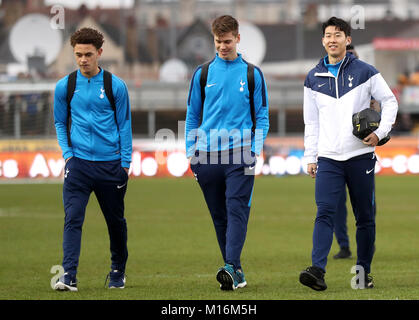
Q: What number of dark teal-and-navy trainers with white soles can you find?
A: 2